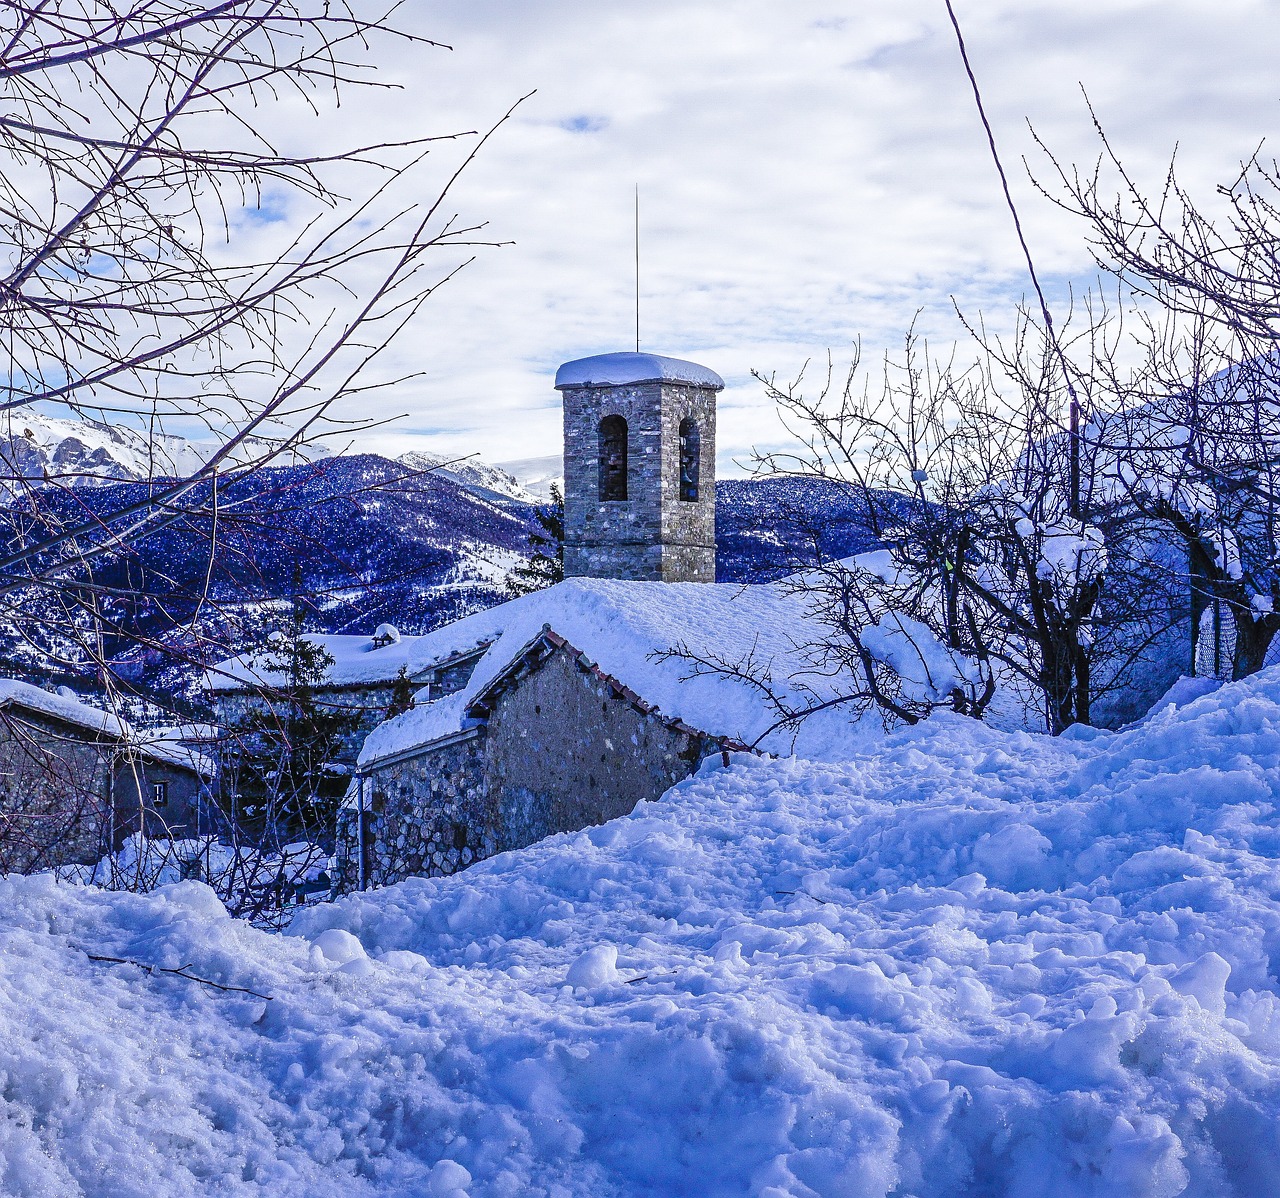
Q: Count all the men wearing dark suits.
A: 0